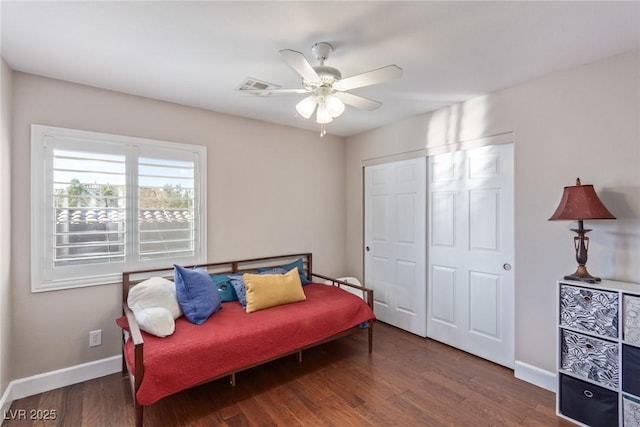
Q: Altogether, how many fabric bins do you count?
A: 6